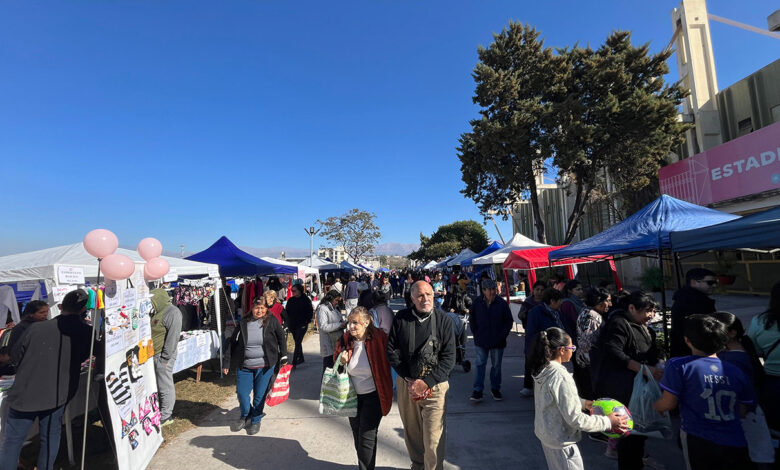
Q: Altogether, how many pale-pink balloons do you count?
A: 4